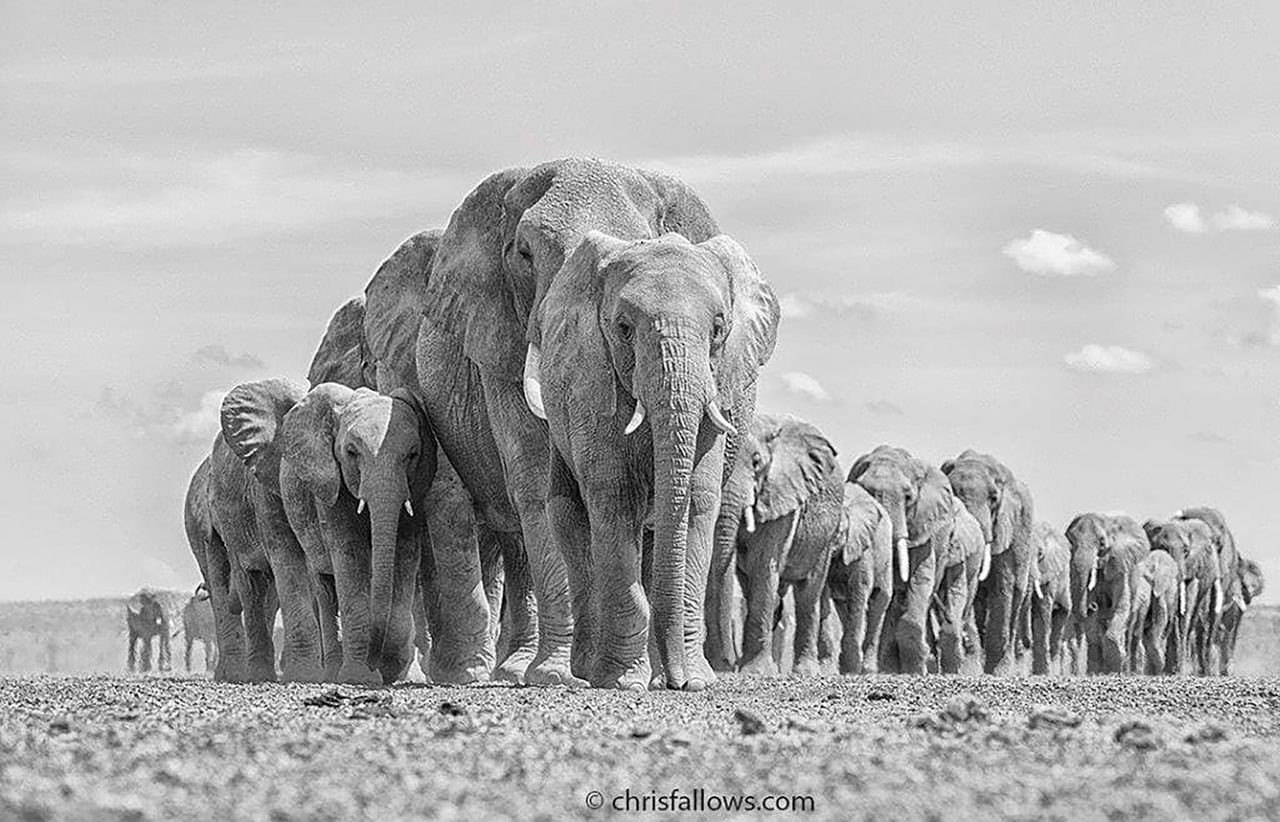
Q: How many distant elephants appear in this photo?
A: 2